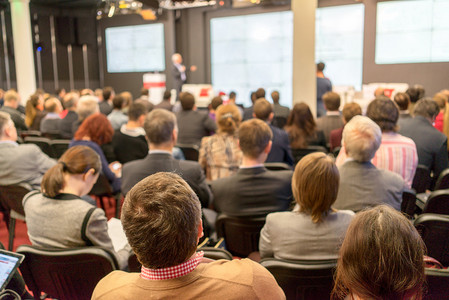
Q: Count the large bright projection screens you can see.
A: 3